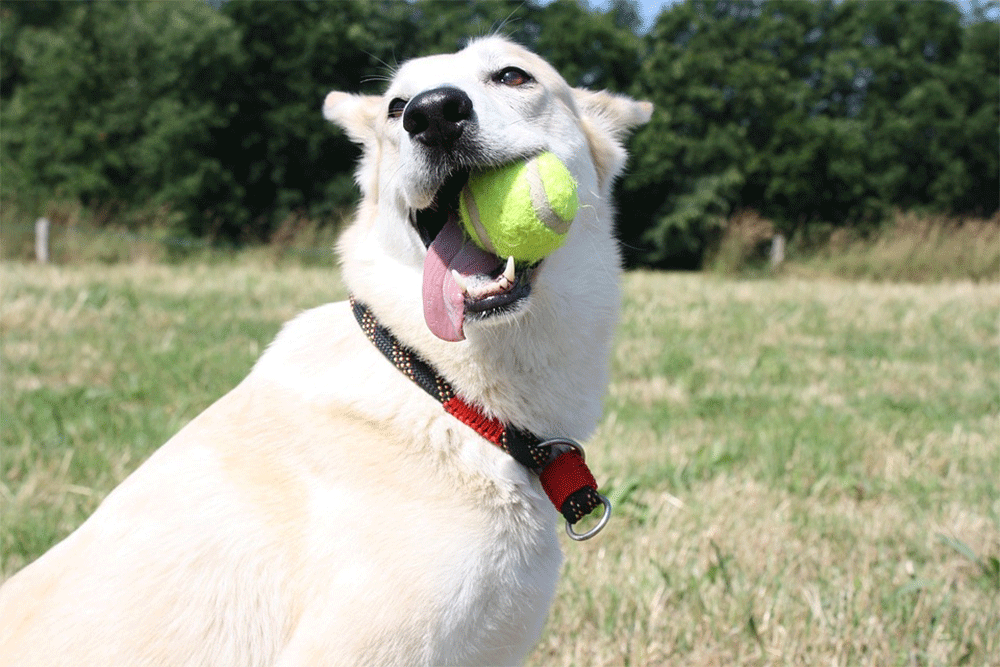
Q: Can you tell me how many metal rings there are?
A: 2